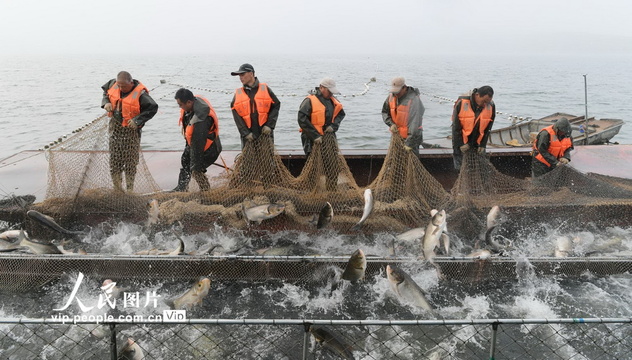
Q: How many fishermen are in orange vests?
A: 7